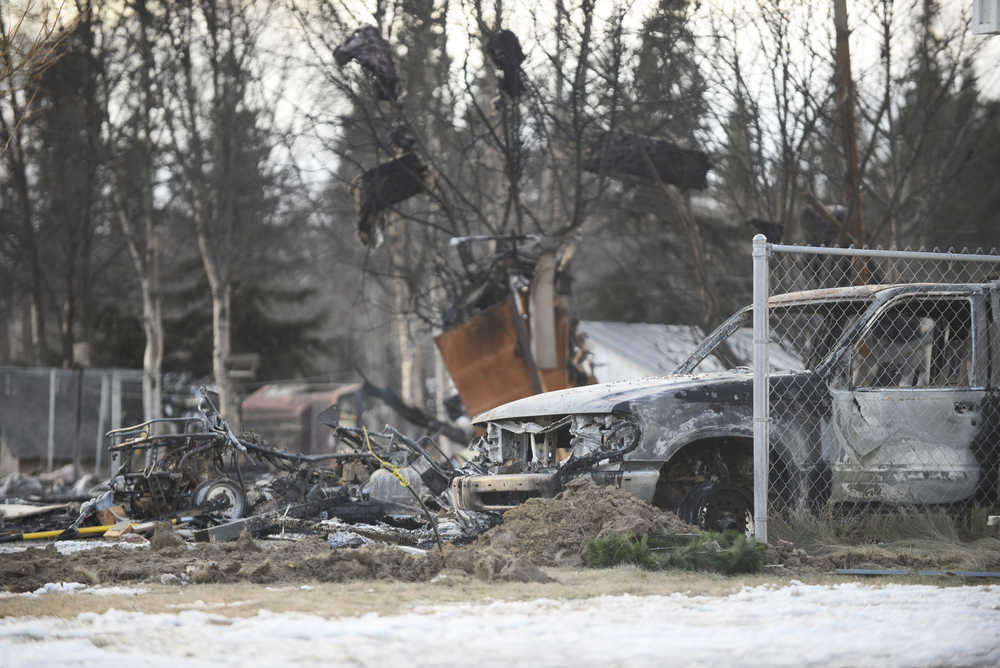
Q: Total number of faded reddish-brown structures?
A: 1